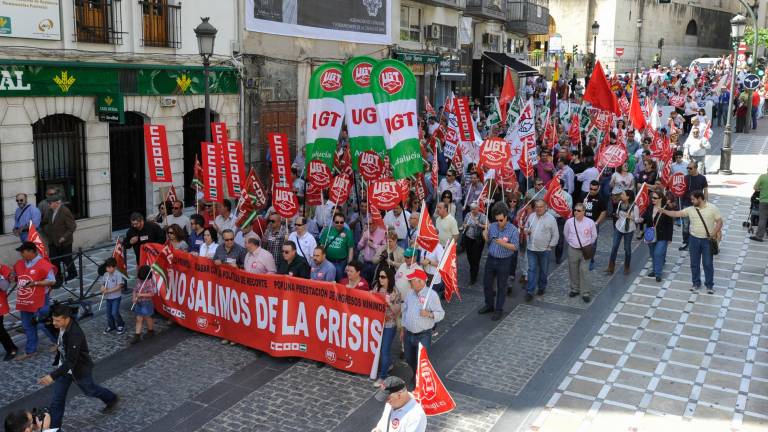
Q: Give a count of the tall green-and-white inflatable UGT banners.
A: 3